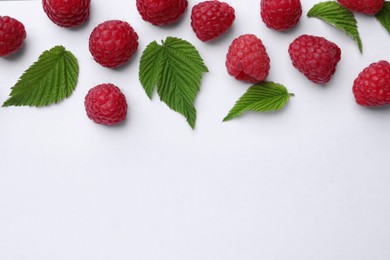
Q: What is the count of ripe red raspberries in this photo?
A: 11